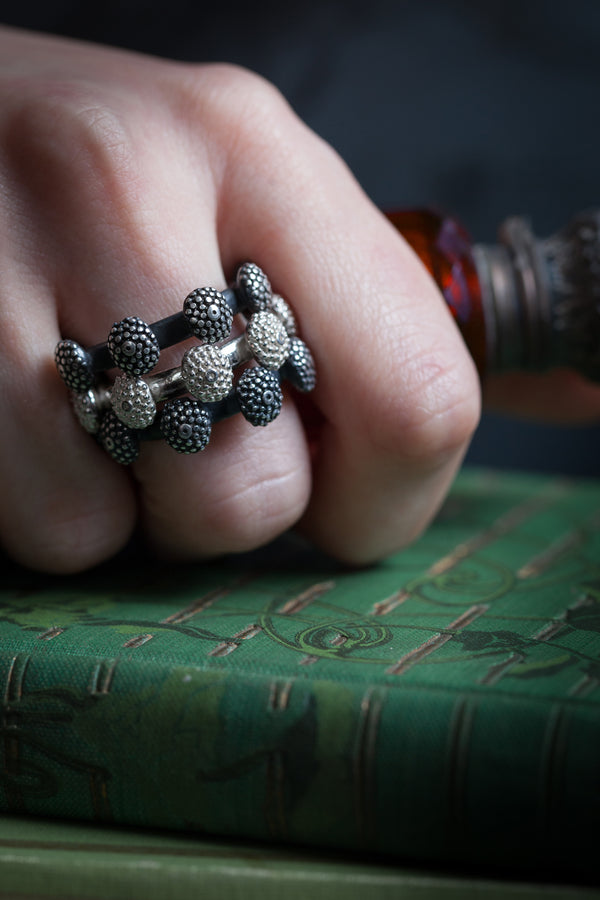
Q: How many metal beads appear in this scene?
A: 13